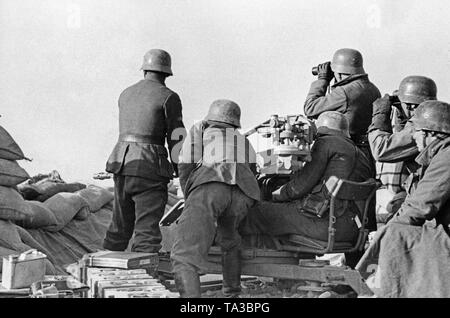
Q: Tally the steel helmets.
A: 6